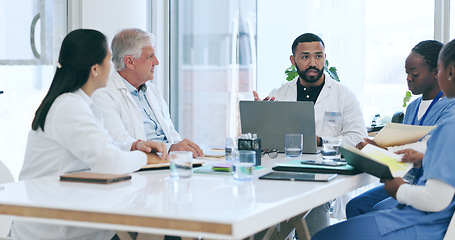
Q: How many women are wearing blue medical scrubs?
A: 2